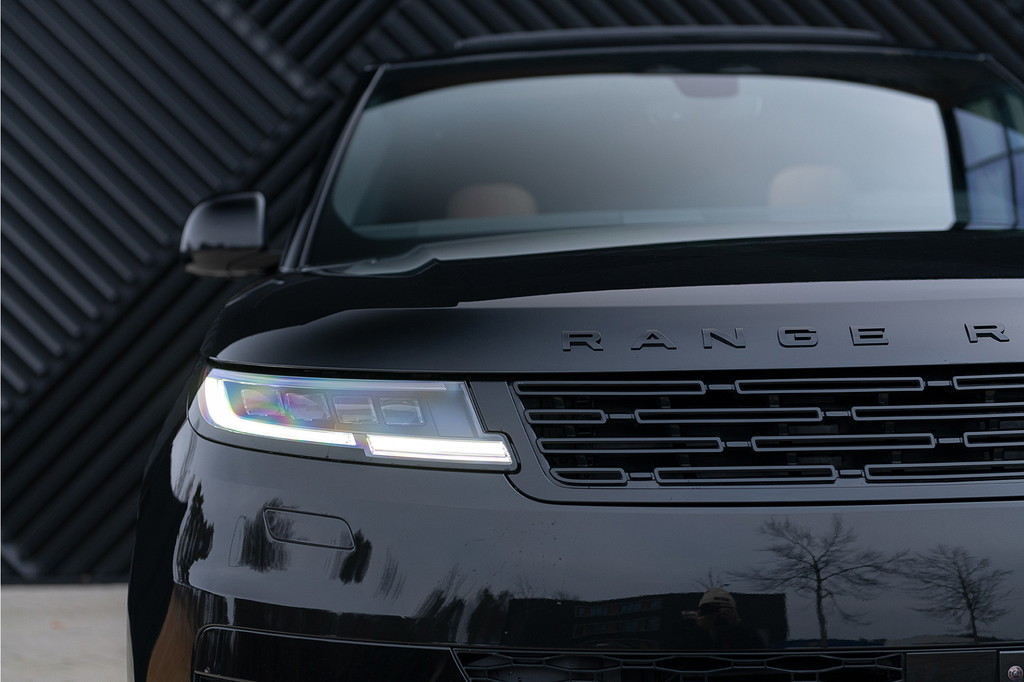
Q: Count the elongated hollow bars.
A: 12